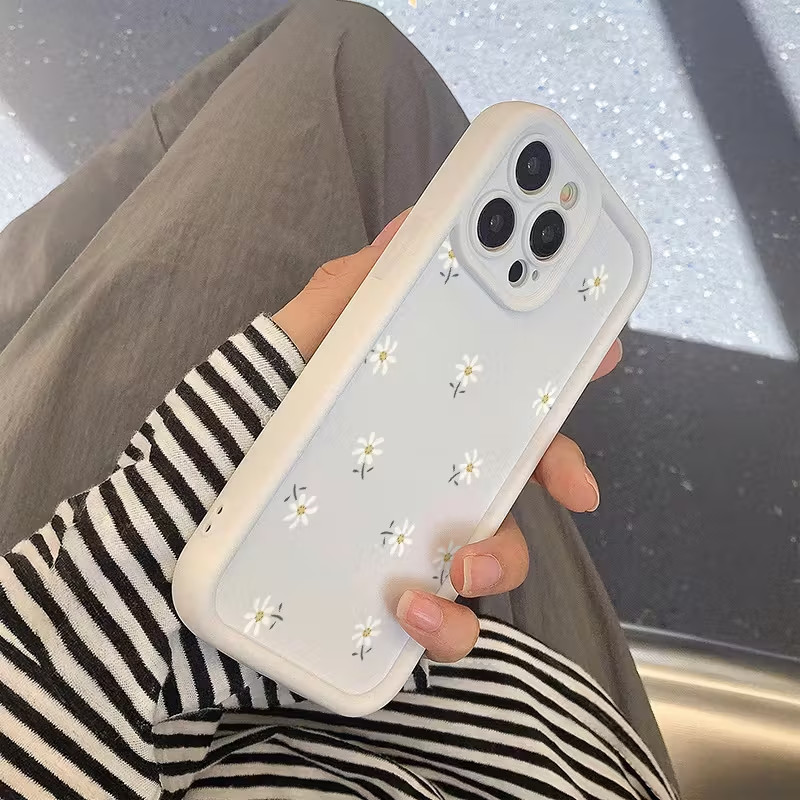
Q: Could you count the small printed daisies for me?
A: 12